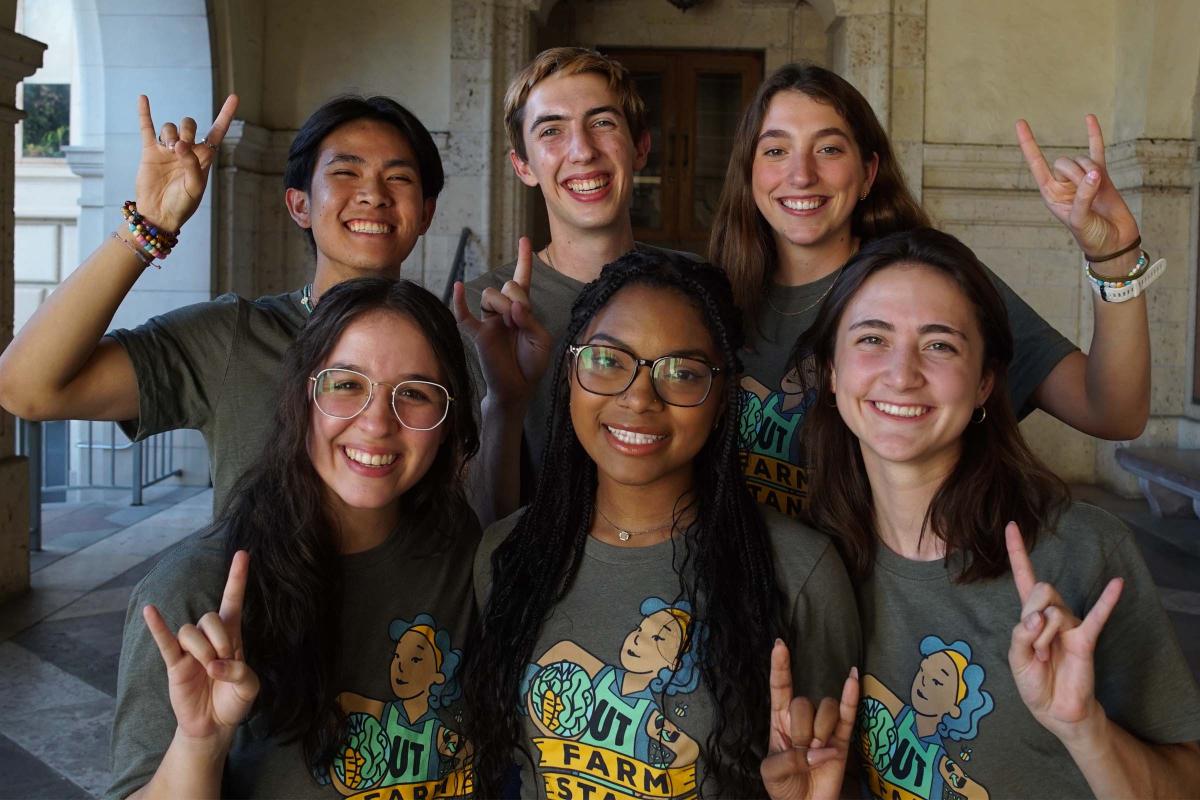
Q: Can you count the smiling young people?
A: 6